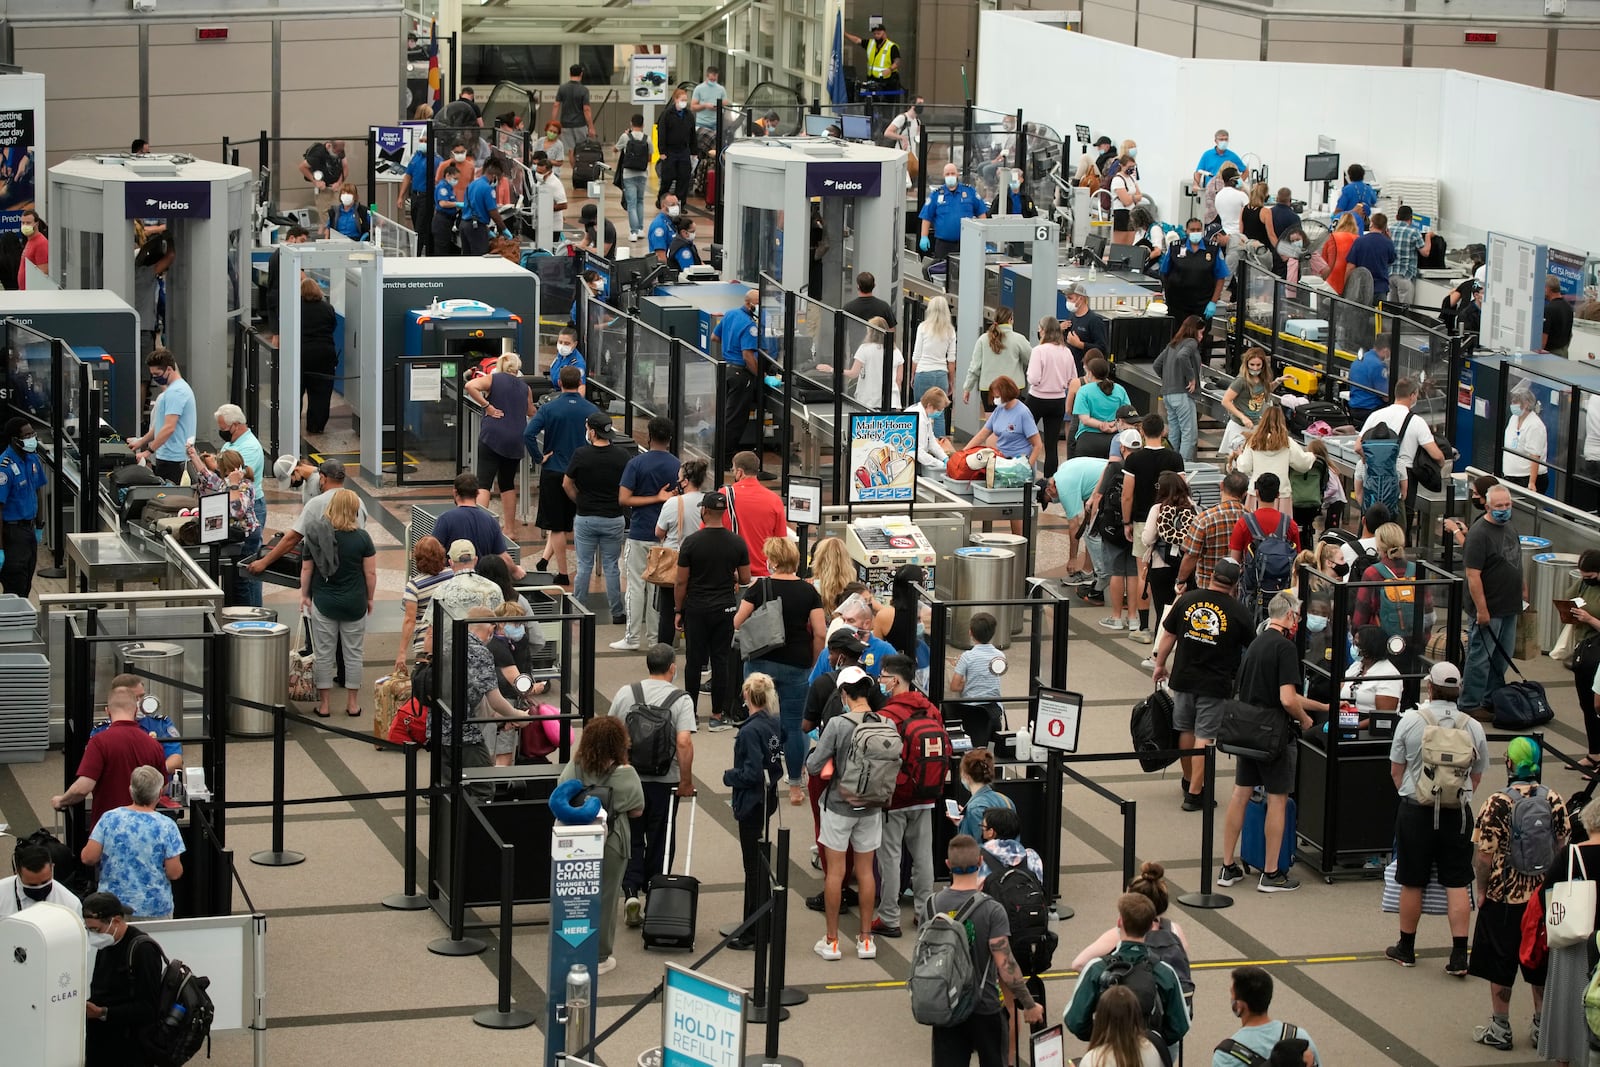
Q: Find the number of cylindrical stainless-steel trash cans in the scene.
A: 7